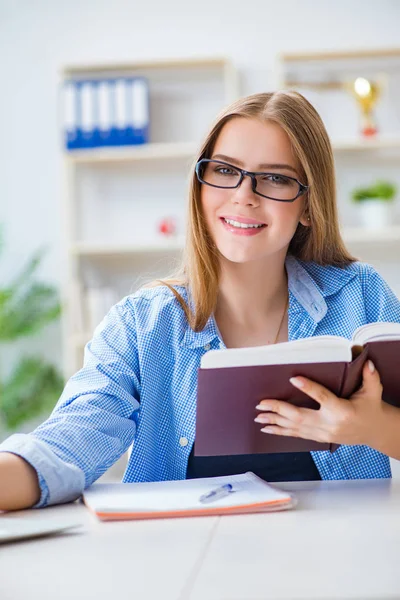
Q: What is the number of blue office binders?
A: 5